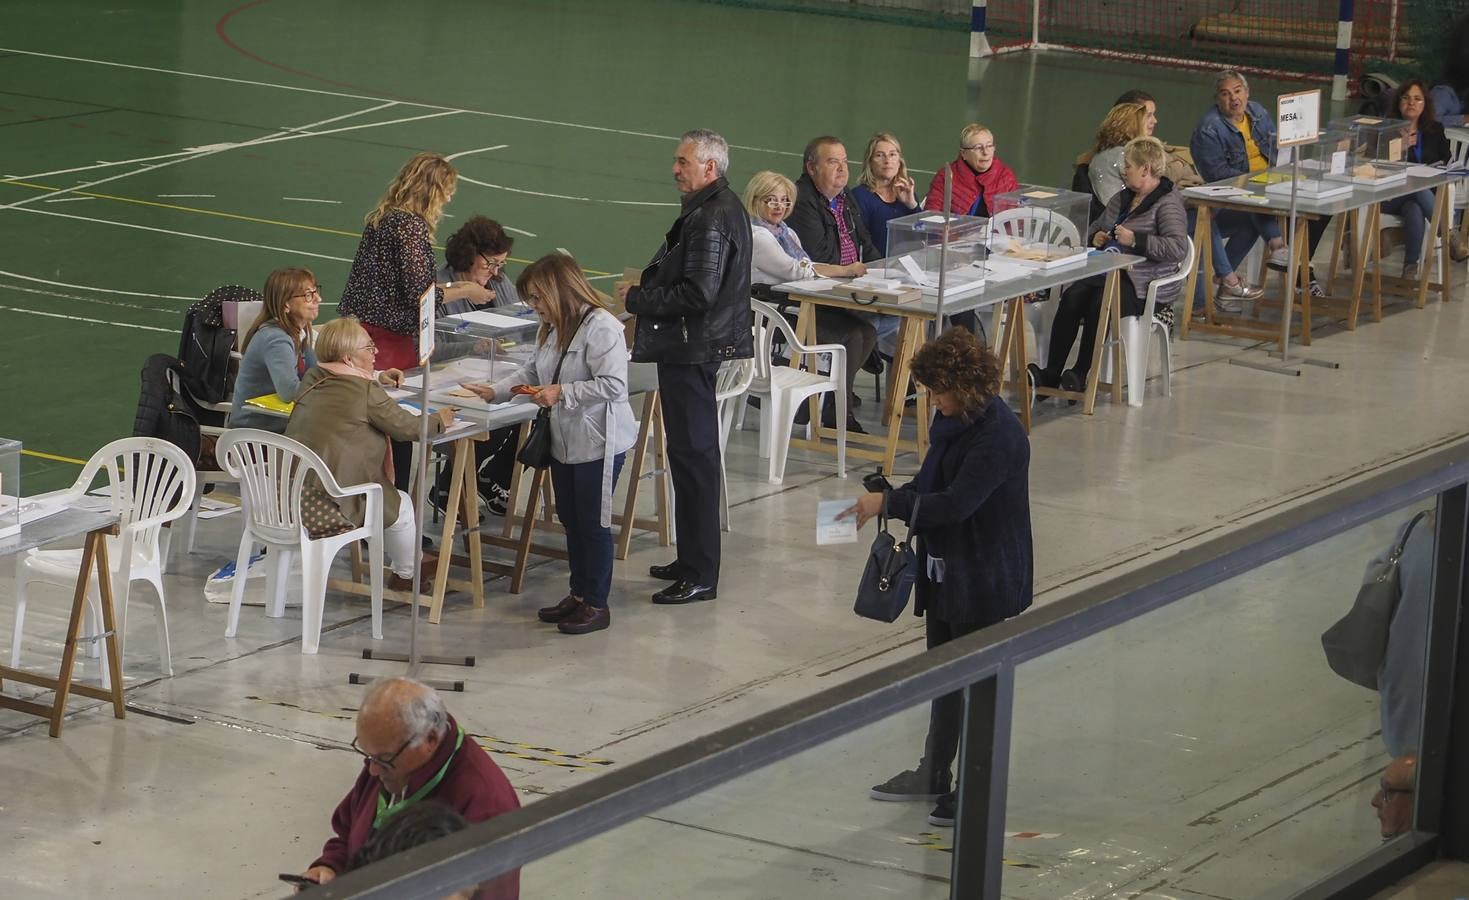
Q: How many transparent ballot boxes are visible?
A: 7